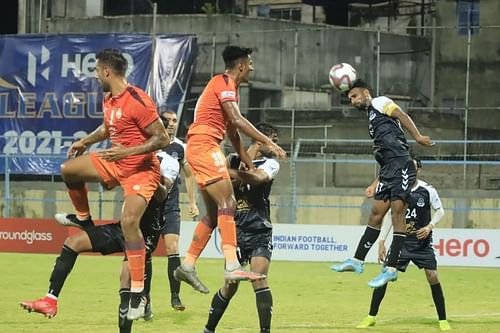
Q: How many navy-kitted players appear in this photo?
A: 5